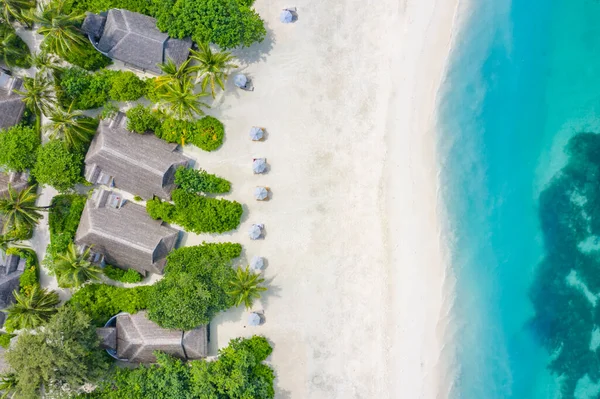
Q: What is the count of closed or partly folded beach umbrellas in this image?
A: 0